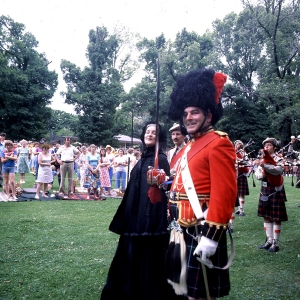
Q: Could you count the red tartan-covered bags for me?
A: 2